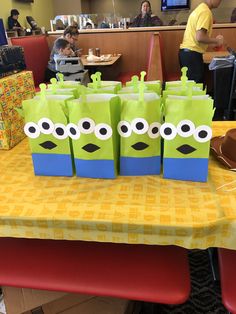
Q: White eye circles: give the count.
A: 12